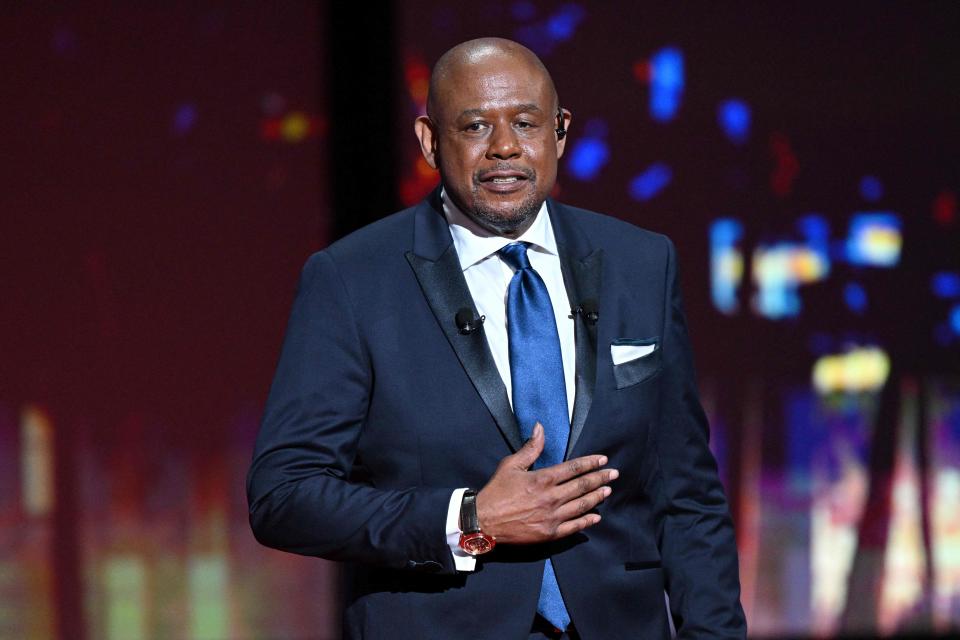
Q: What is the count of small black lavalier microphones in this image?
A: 2